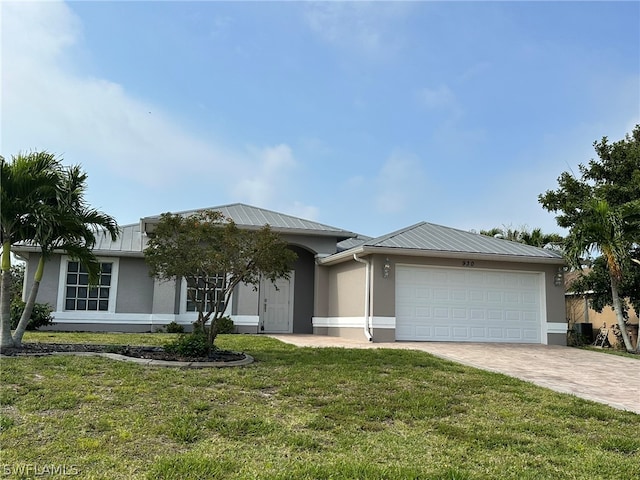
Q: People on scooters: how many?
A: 0